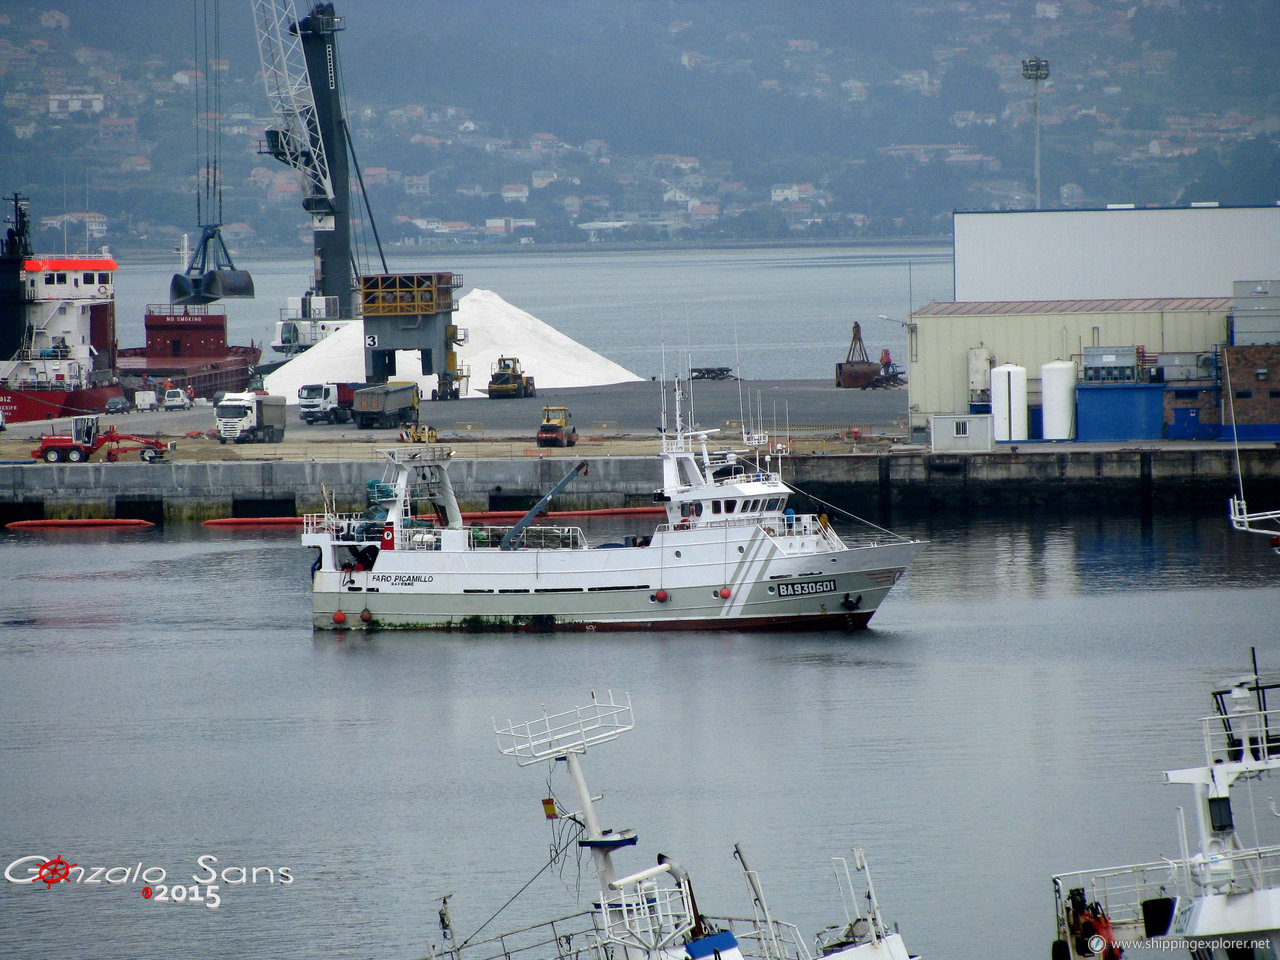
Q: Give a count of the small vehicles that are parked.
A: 3